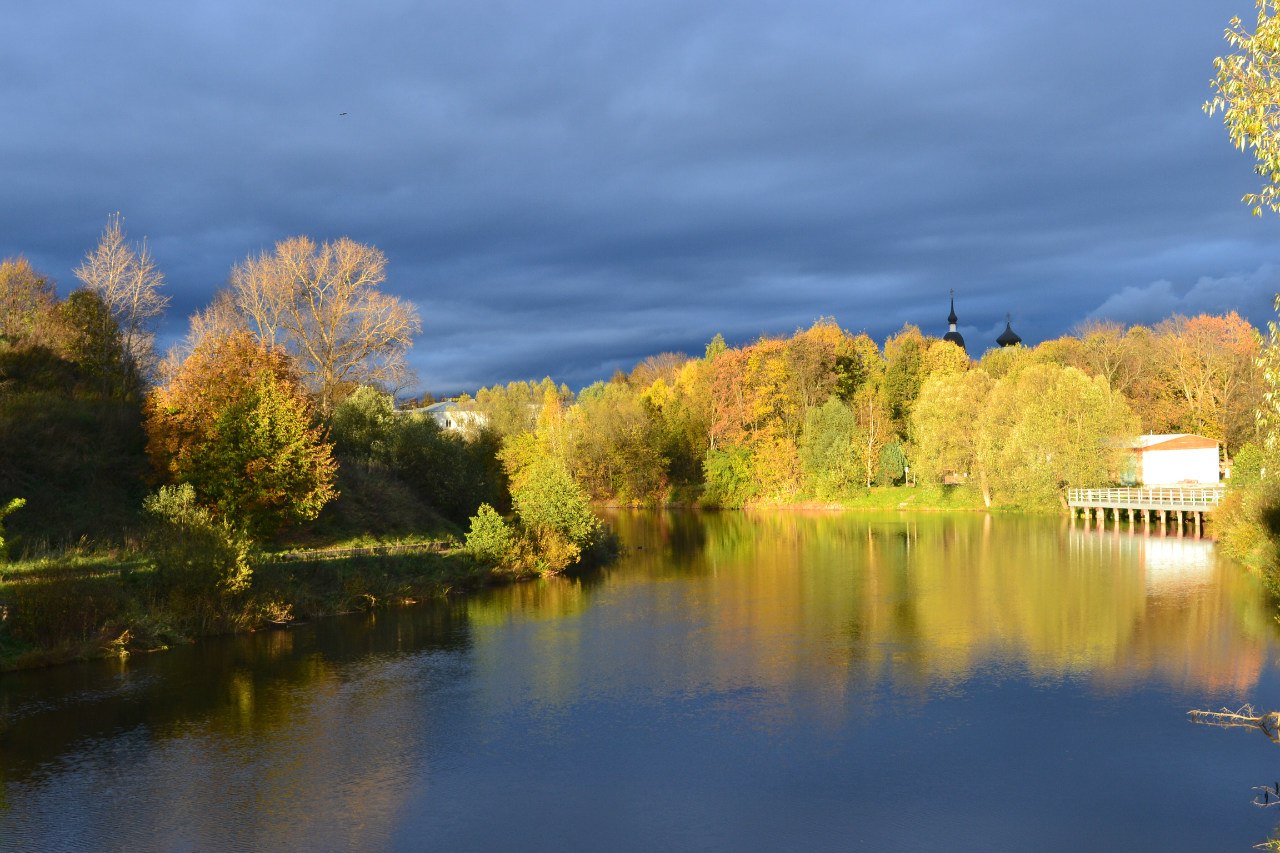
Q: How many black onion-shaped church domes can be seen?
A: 2